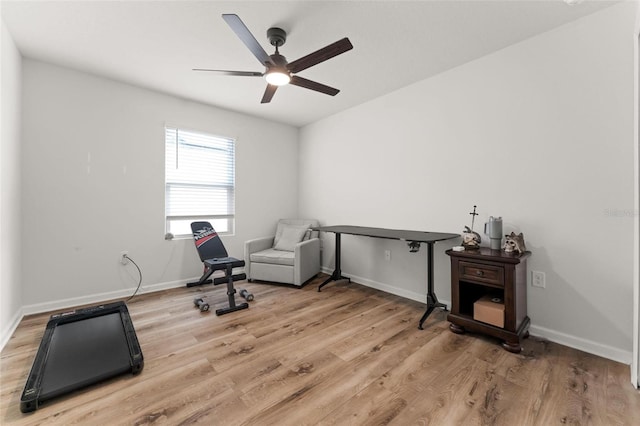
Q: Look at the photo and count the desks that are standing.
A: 1